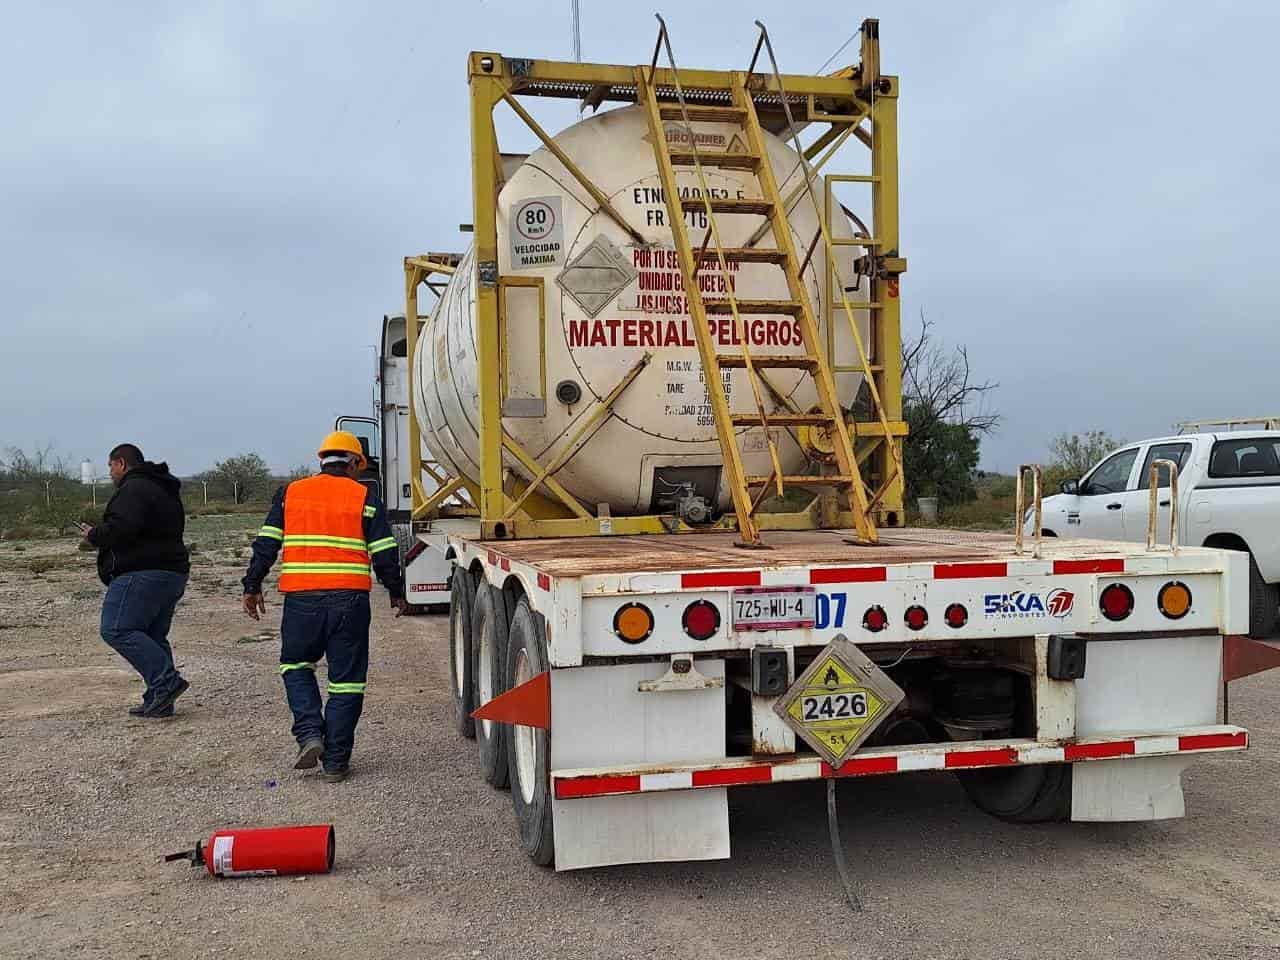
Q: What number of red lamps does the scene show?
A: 5